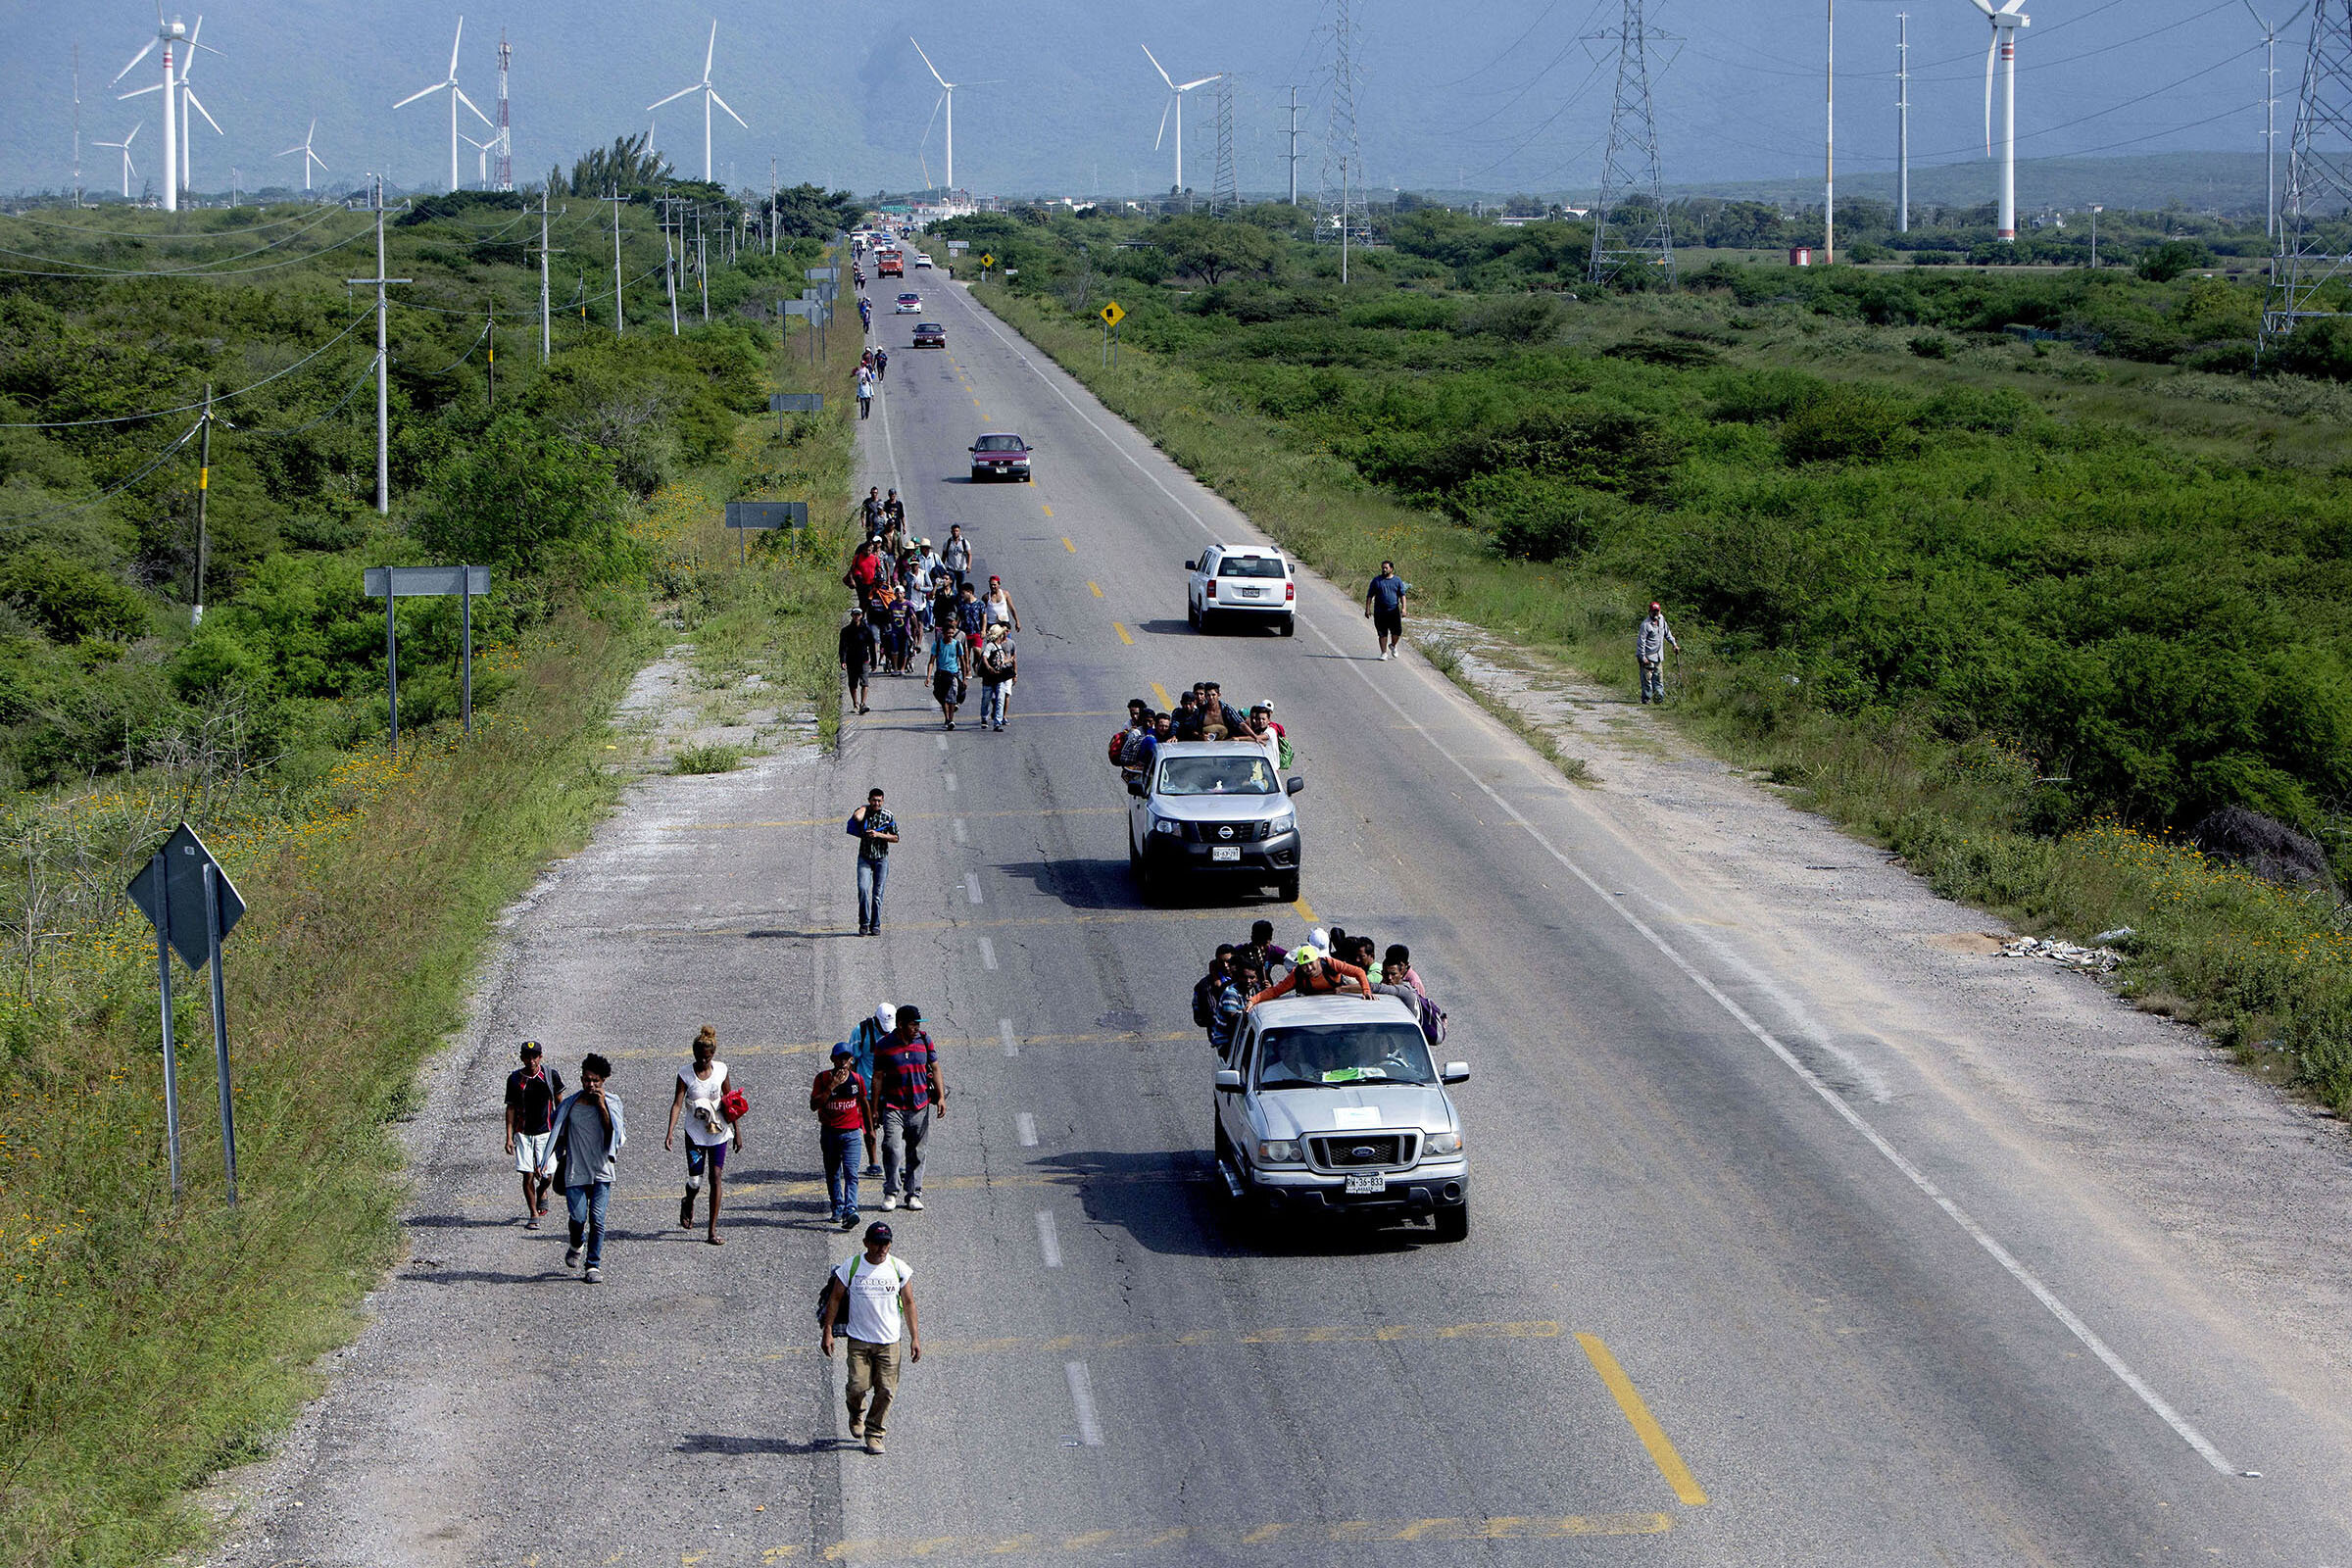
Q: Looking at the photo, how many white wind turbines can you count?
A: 11